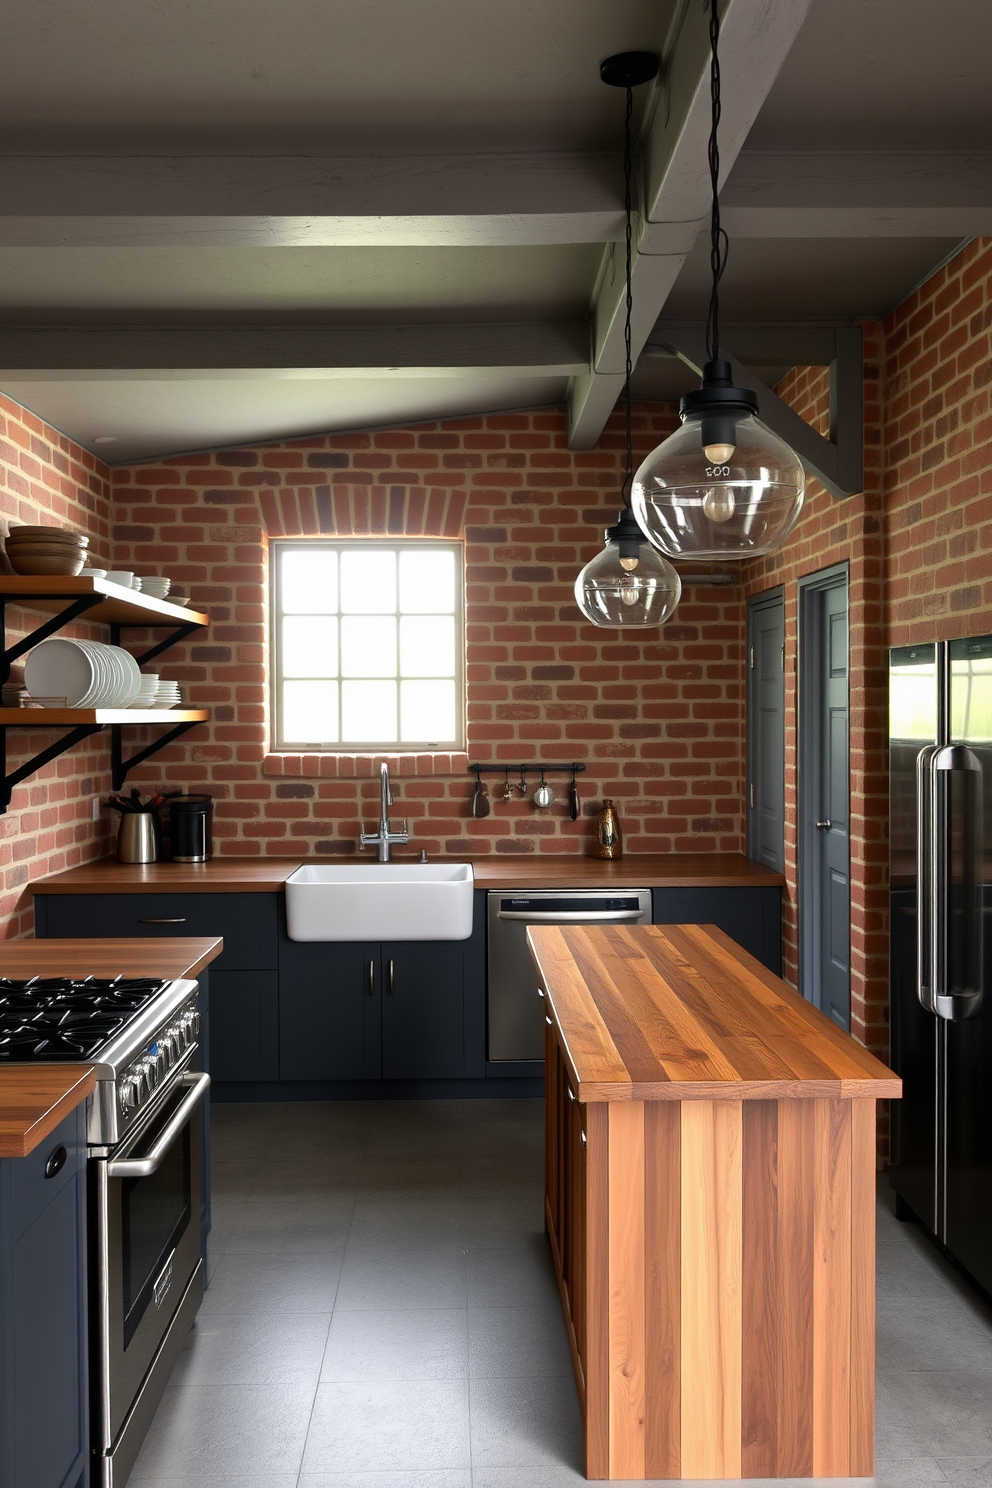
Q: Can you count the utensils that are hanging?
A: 5